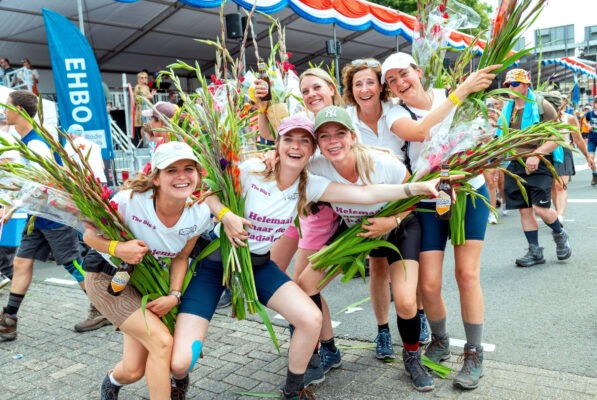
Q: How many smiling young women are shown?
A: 6